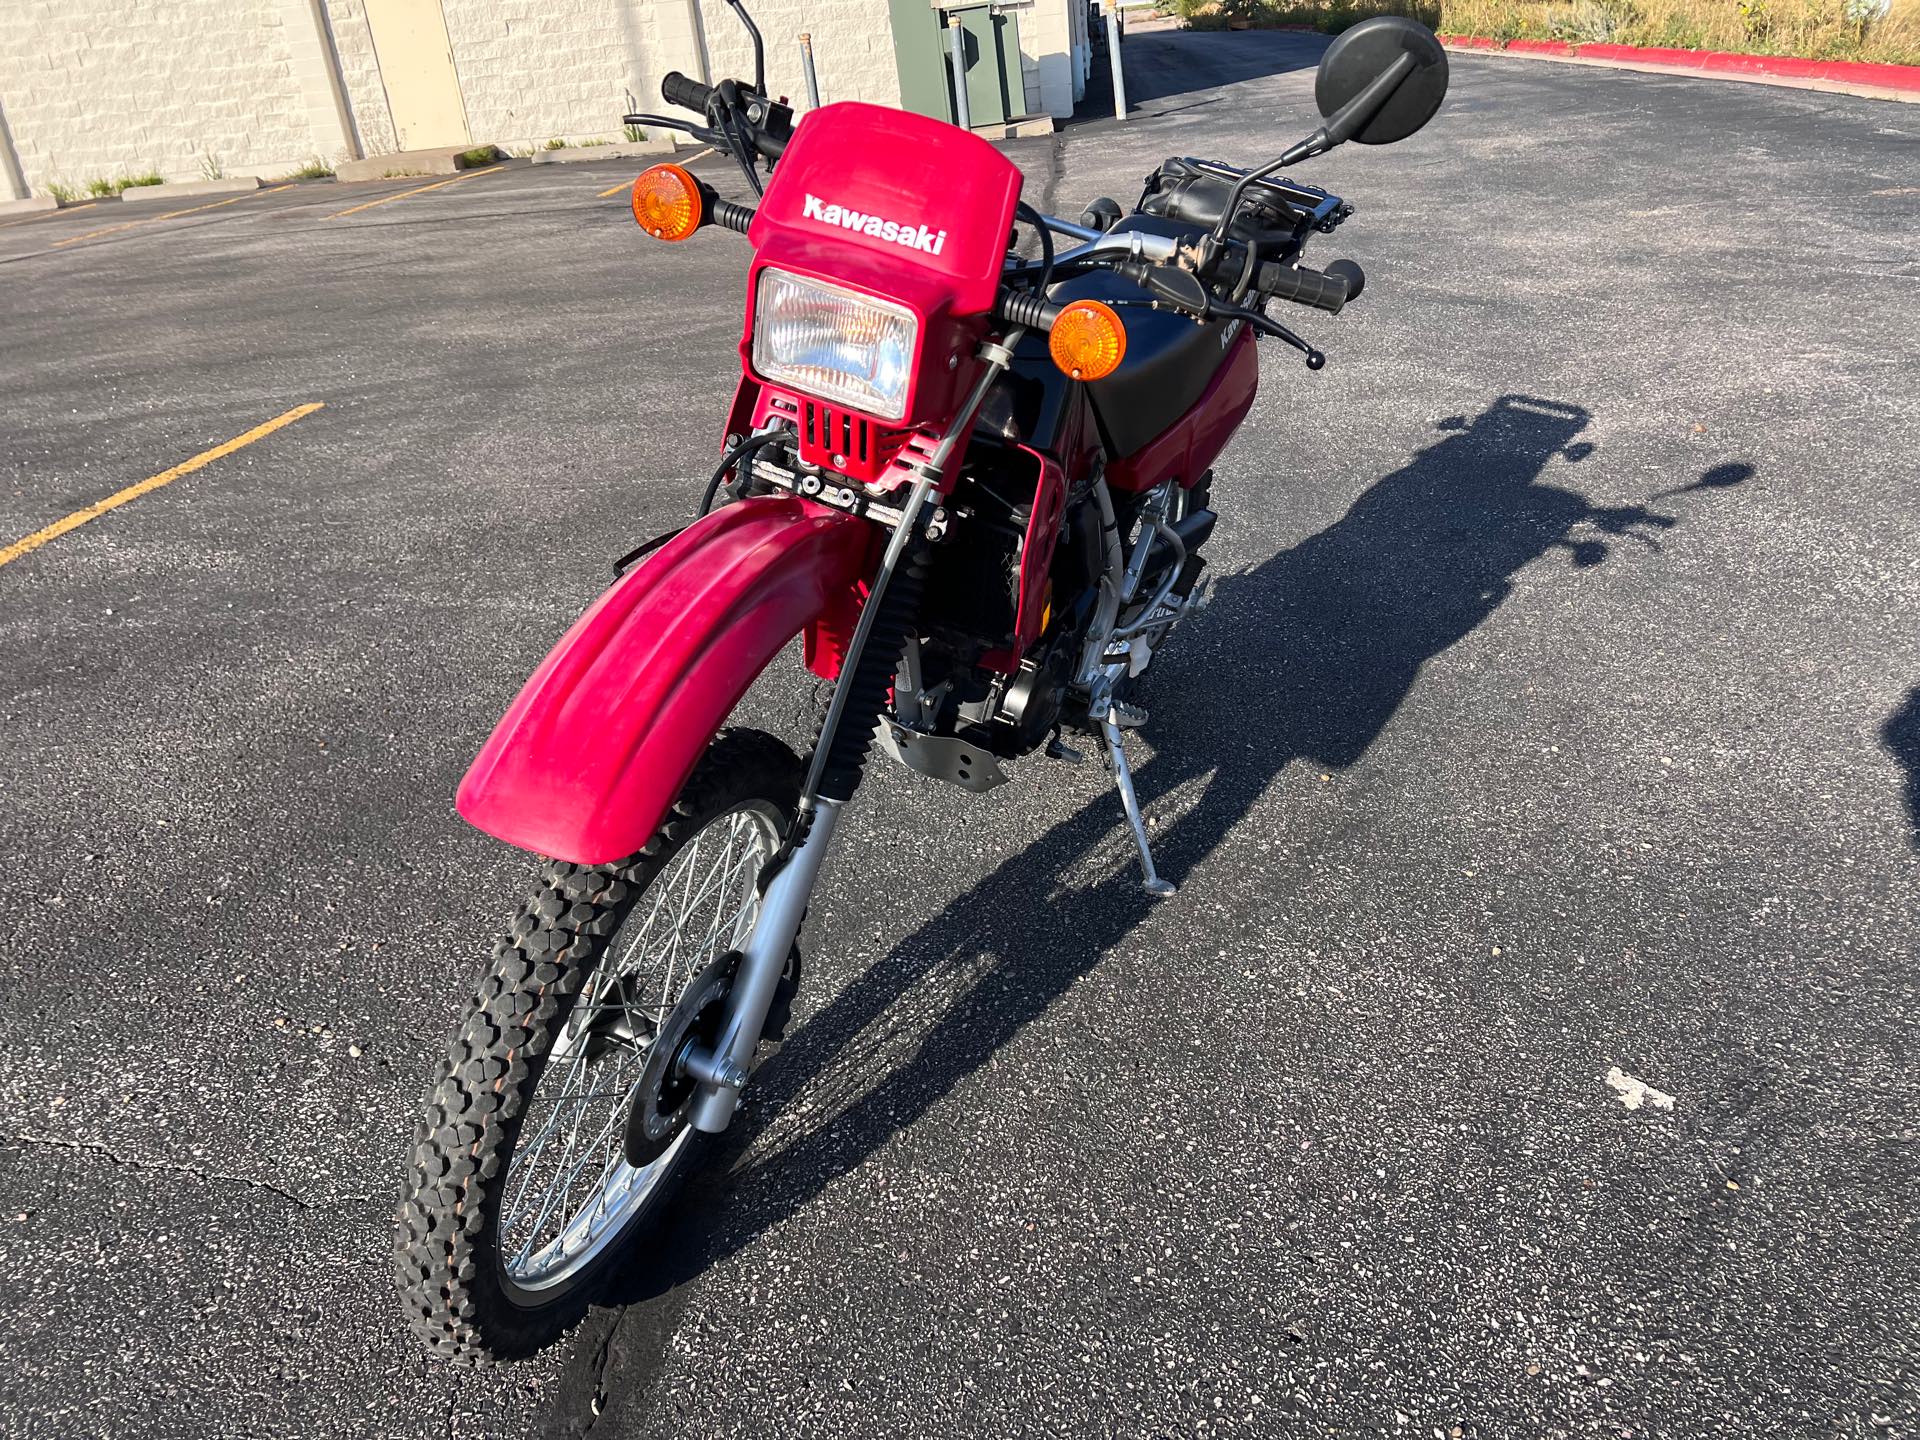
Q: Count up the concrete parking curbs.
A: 3